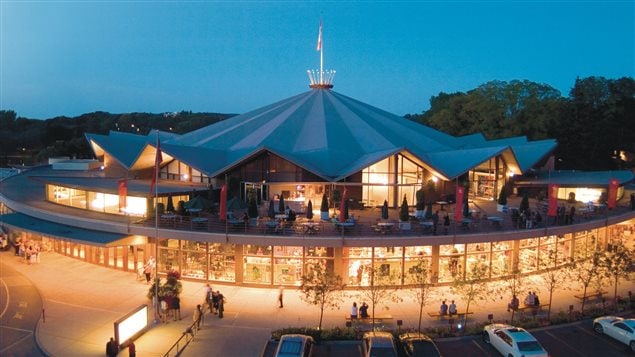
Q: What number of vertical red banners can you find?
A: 6